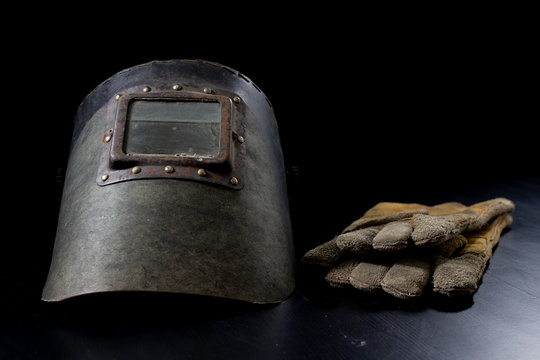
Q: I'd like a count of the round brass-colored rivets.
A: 12